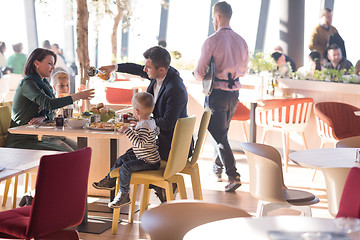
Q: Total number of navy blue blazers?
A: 1